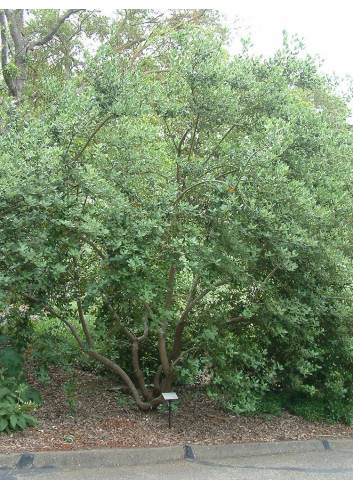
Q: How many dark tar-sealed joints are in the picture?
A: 3